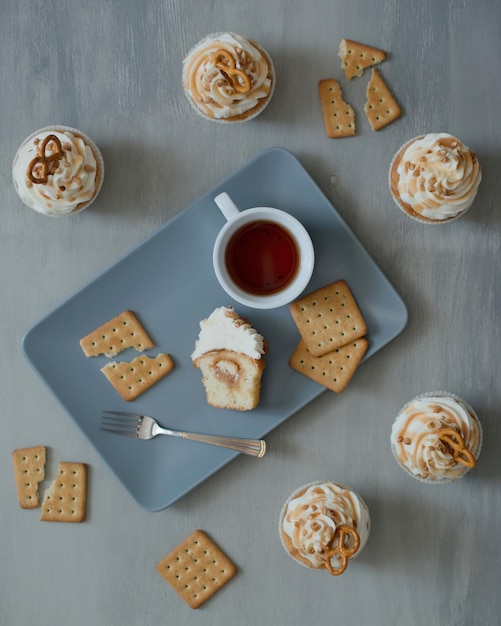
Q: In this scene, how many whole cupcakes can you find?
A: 5